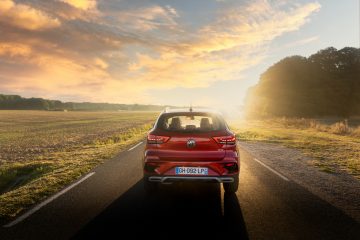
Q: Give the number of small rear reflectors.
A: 2